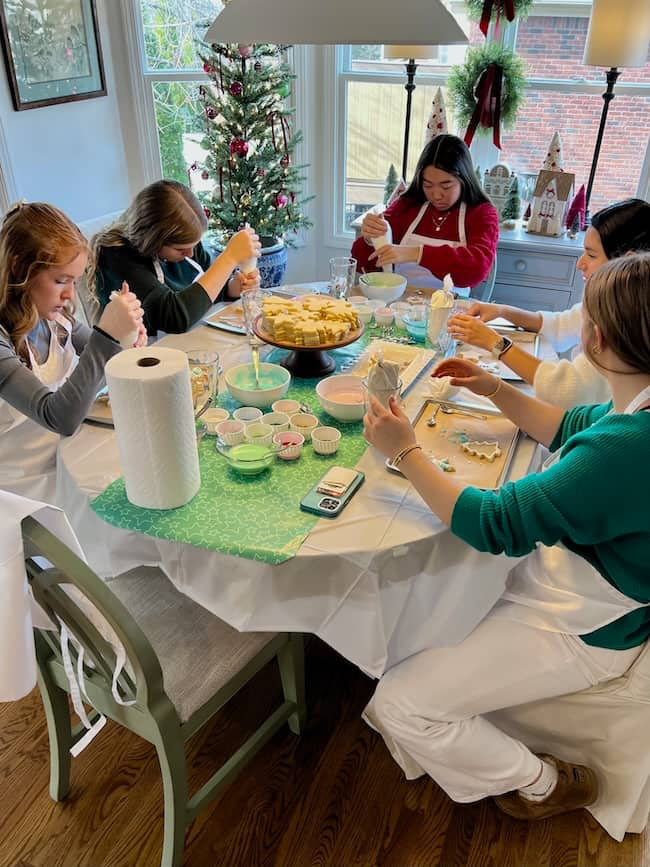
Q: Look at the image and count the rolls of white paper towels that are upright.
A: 1